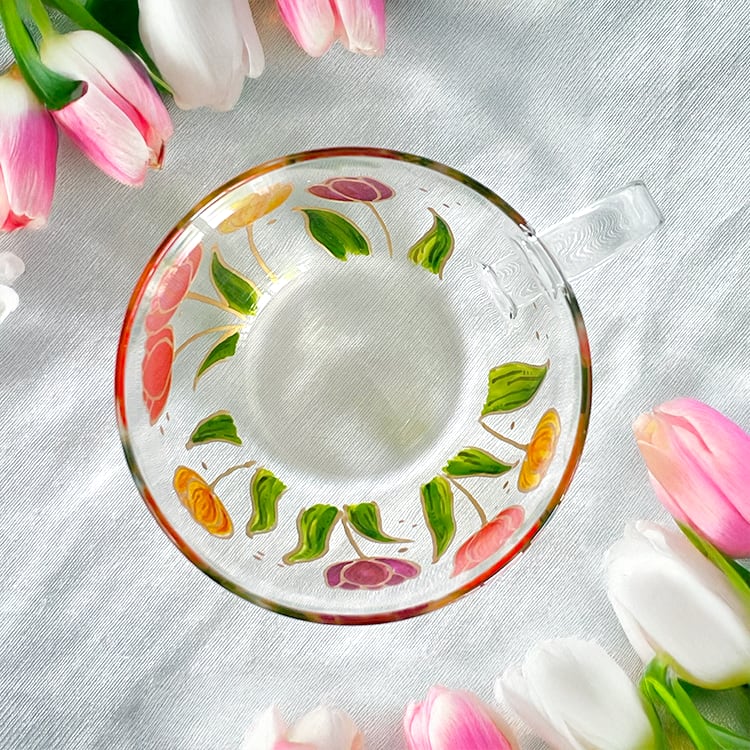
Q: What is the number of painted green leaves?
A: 11